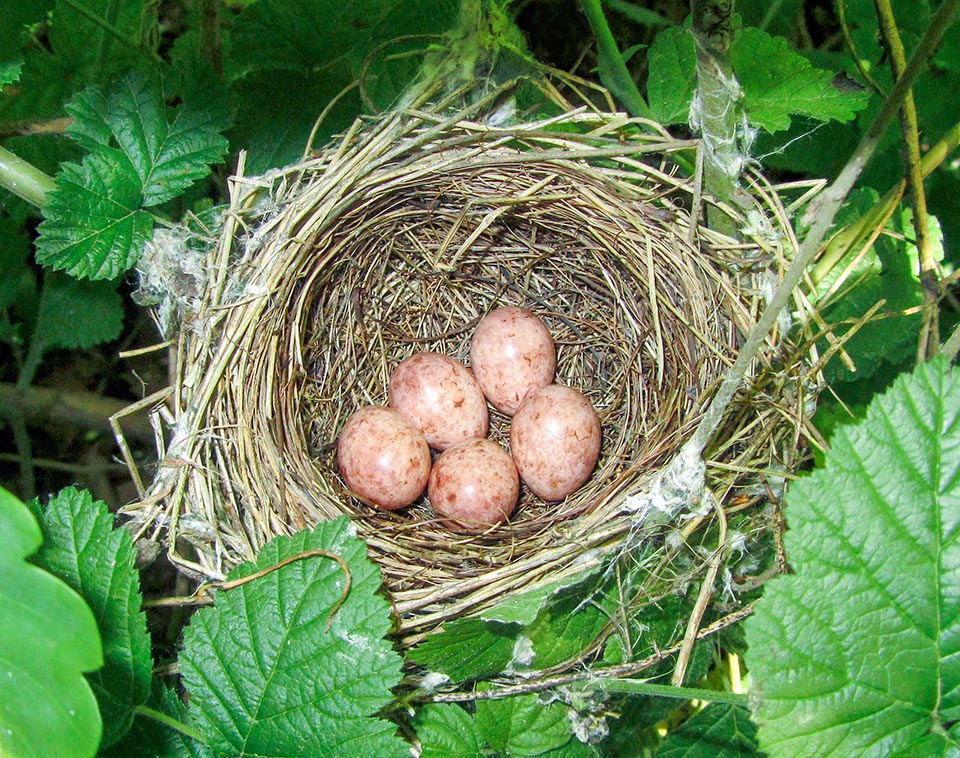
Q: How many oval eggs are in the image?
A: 5